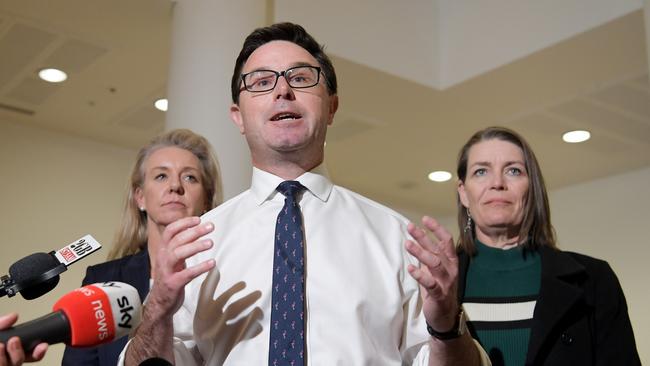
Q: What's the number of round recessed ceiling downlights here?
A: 4